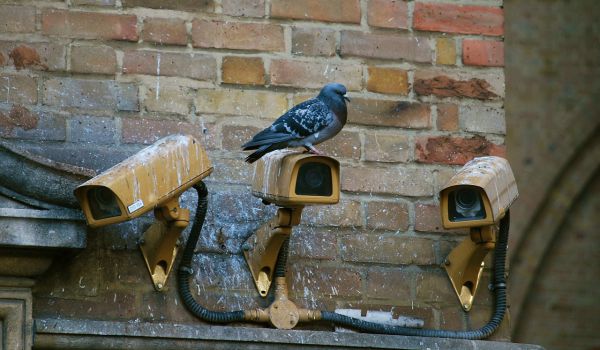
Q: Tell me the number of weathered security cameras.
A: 3